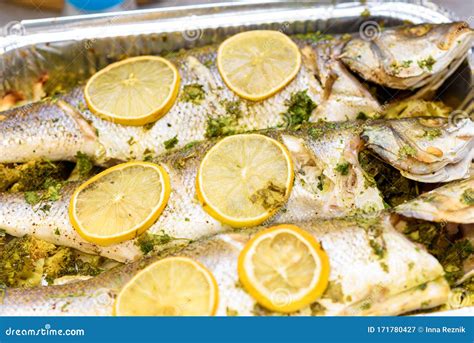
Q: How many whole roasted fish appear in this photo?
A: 3